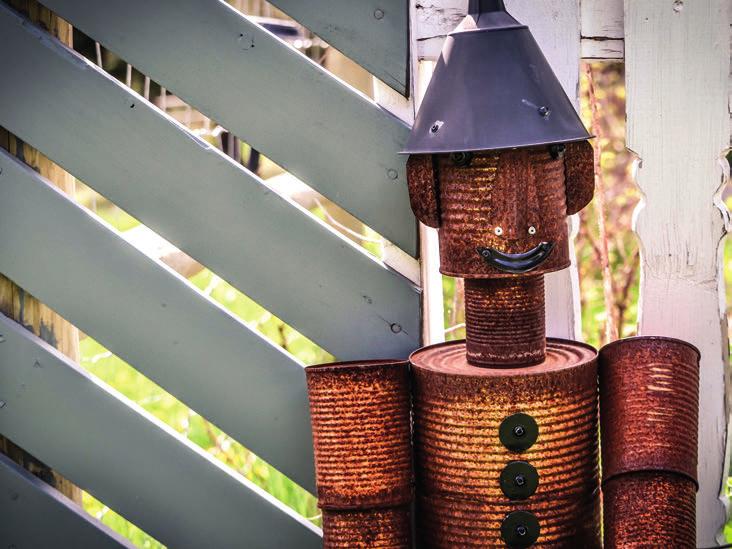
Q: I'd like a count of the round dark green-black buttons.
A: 3